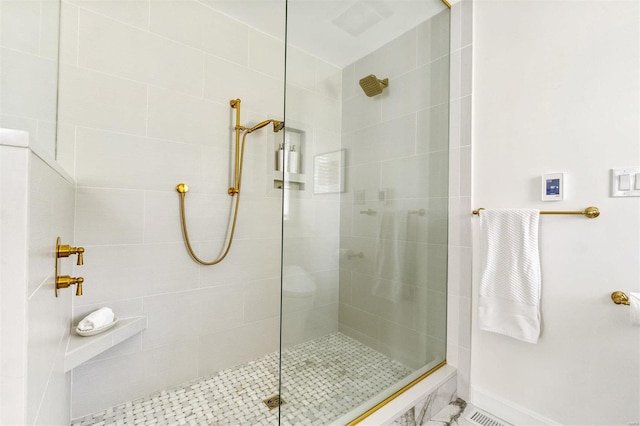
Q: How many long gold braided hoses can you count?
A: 1